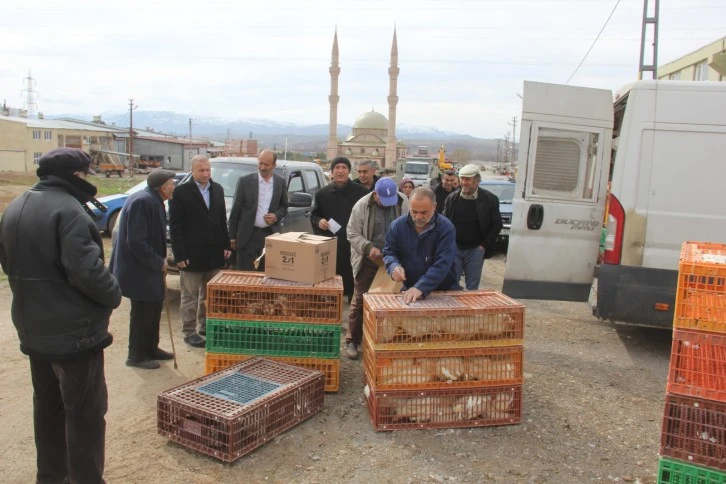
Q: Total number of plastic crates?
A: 11